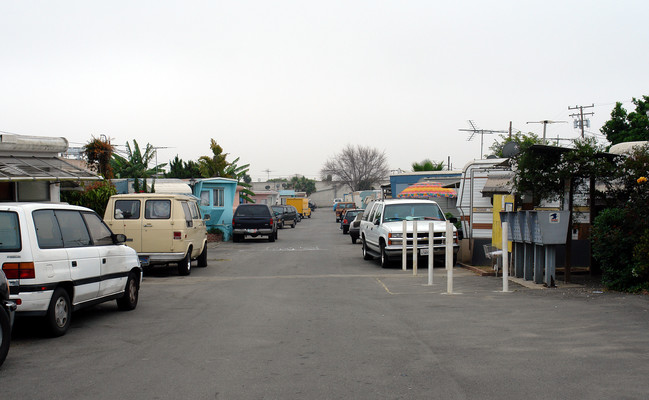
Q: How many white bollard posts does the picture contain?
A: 6